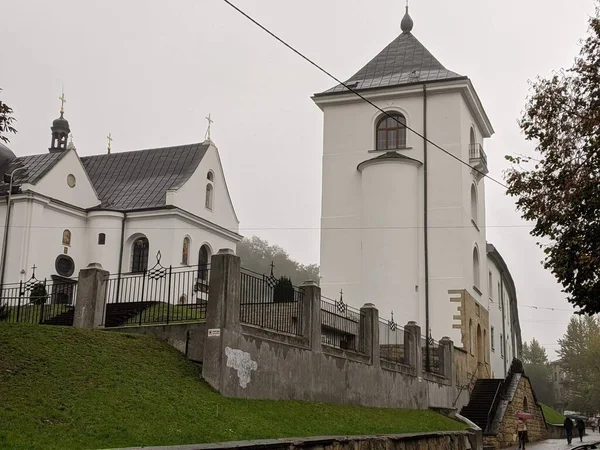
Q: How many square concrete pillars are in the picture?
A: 6